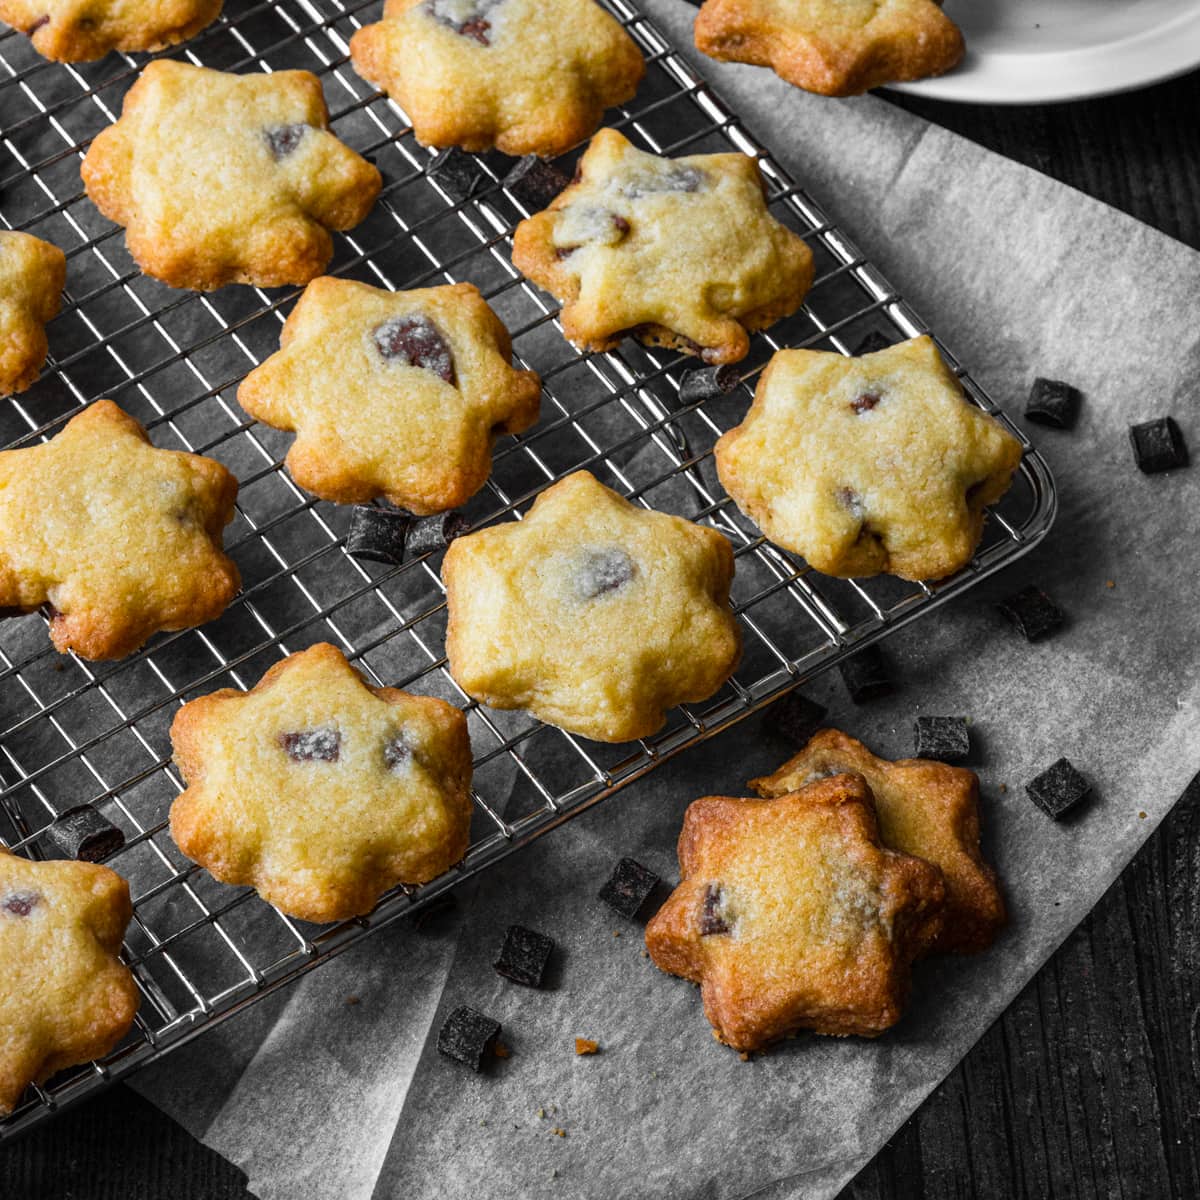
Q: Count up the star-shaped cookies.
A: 14